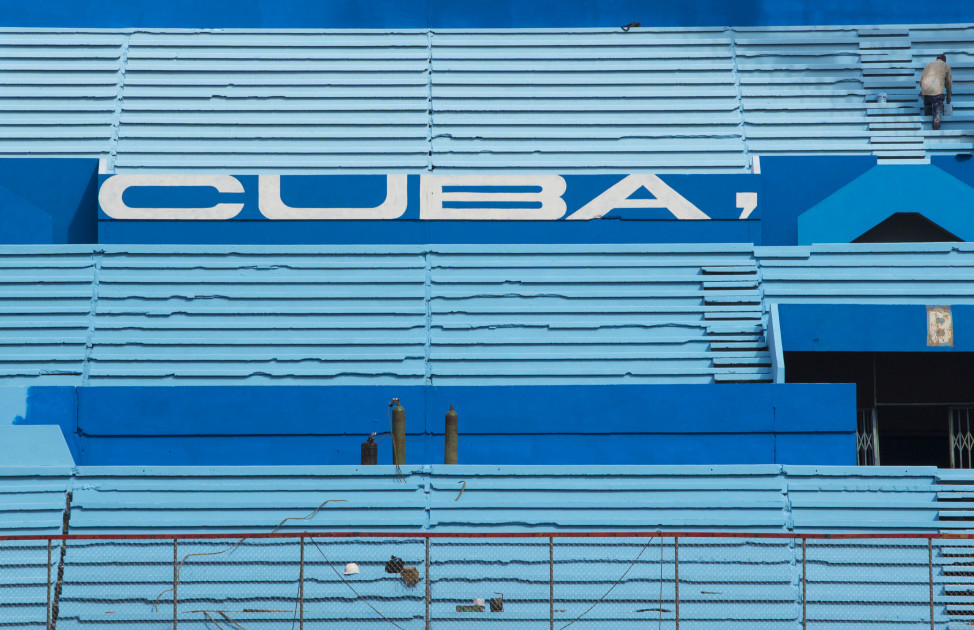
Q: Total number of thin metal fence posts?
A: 8